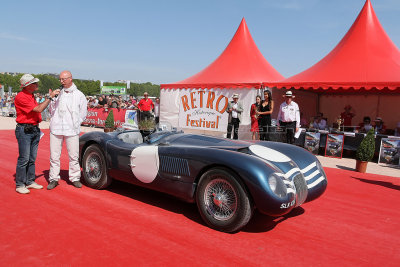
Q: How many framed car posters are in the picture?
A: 3